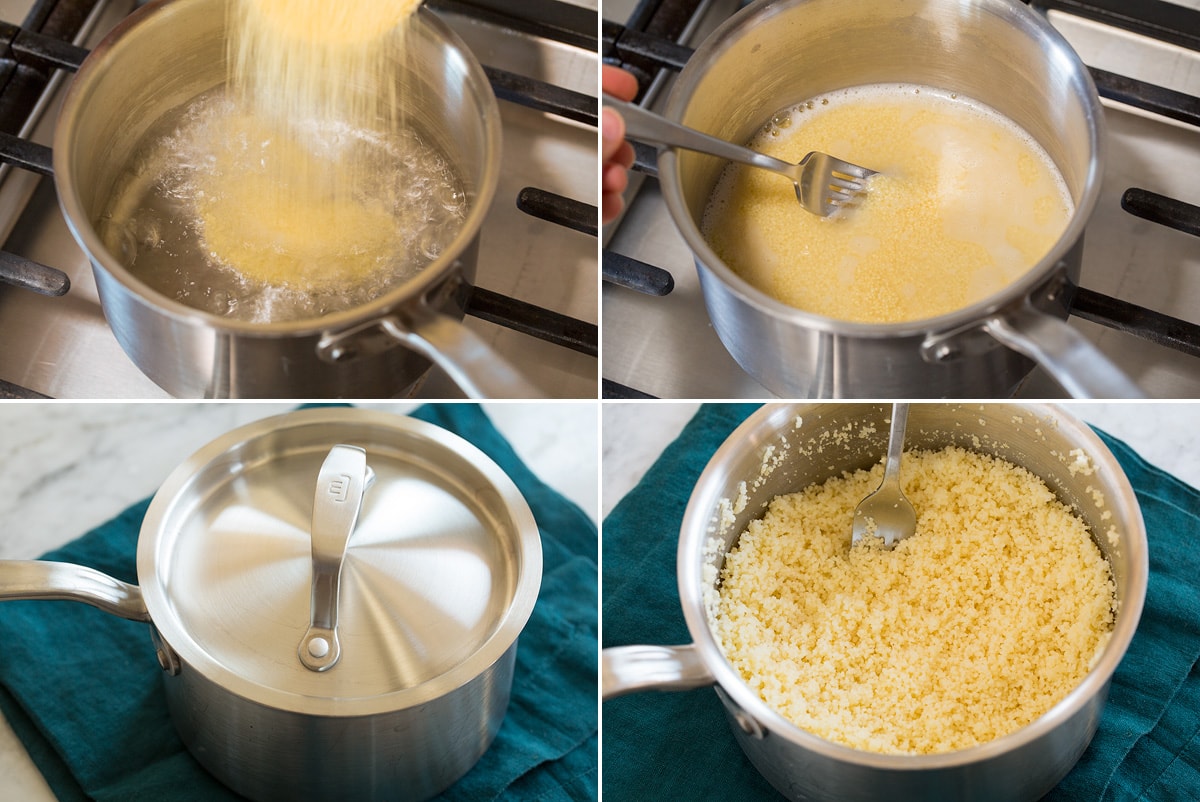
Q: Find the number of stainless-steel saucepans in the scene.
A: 4